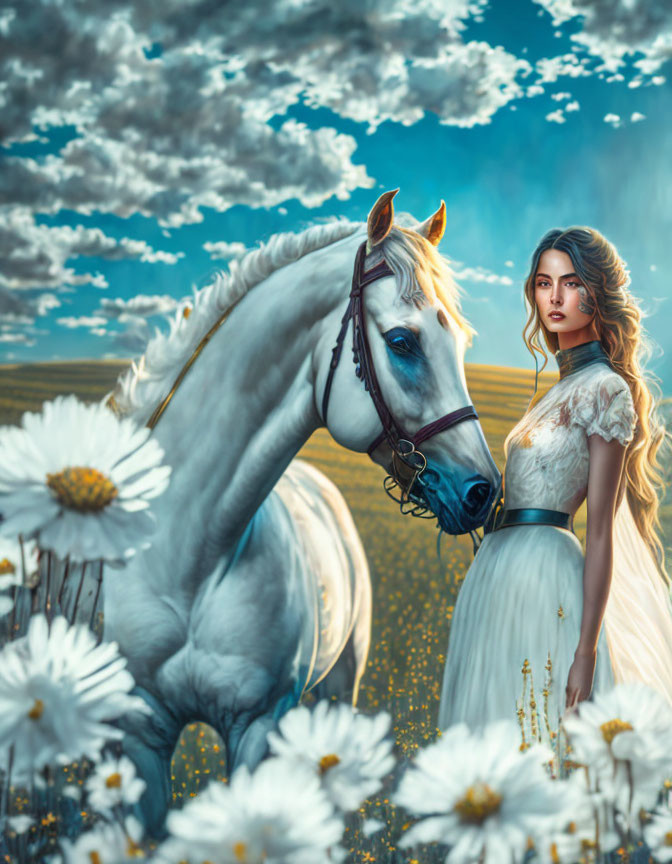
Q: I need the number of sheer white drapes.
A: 1